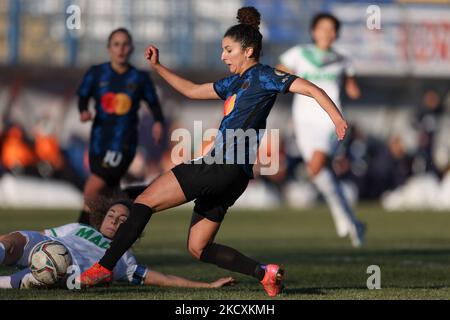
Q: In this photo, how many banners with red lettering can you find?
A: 1